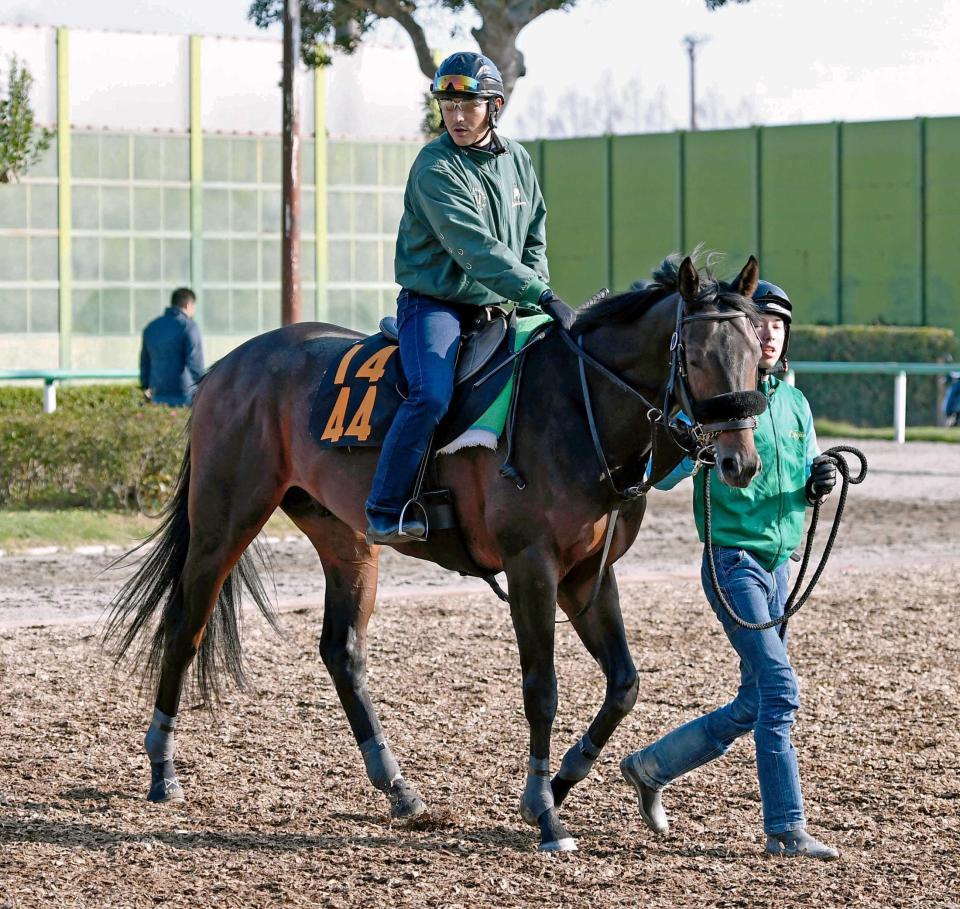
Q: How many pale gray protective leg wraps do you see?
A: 4